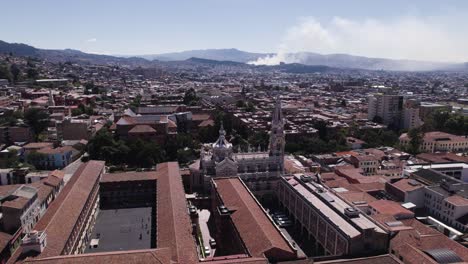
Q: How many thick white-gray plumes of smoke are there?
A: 1